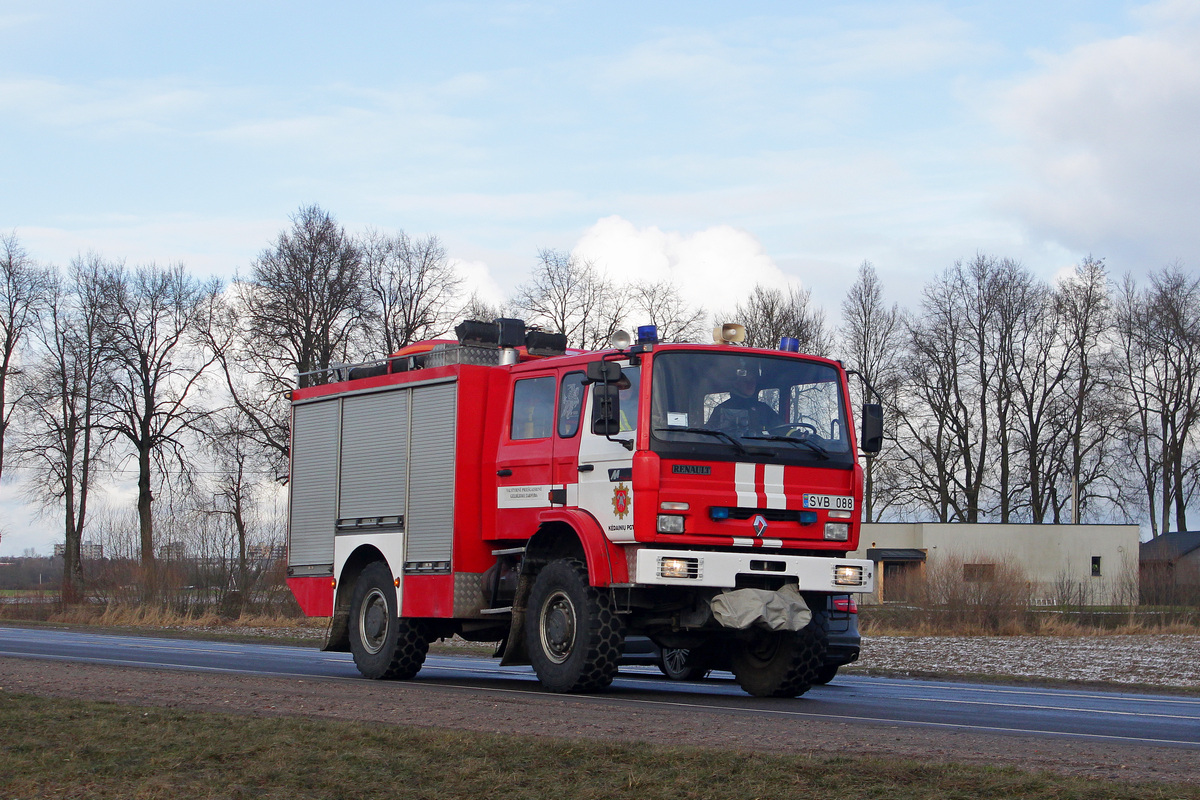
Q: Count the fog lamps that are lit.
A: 2